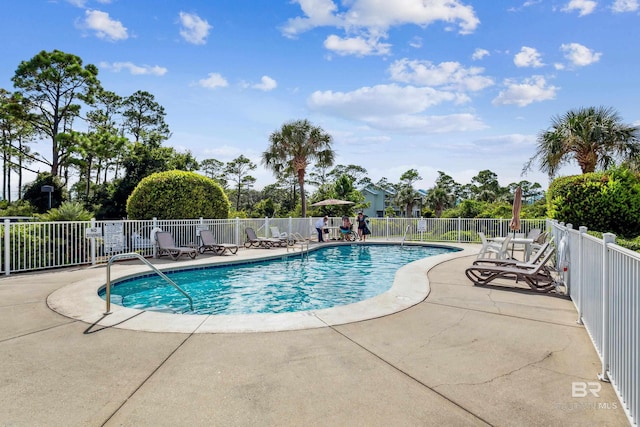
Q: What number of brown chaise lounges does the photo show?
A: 5